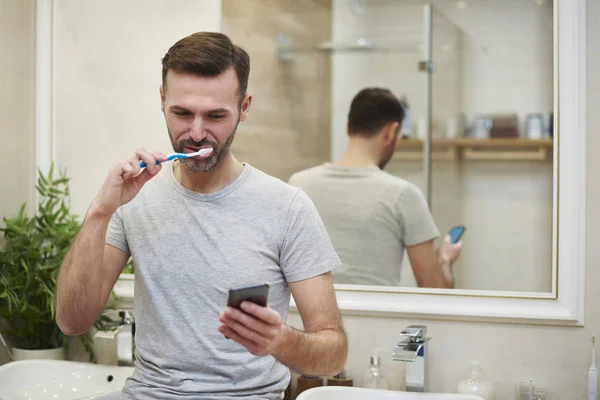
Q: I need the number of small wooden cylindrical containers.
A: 2